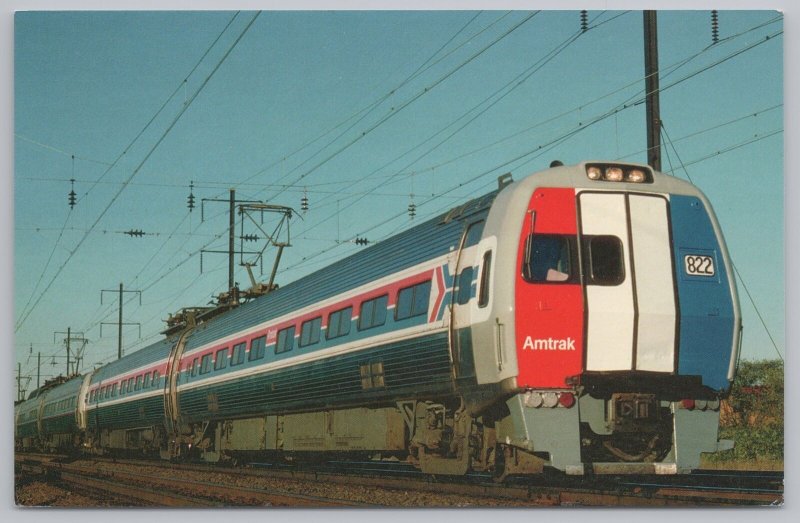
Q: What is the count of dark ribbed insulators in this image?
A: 9